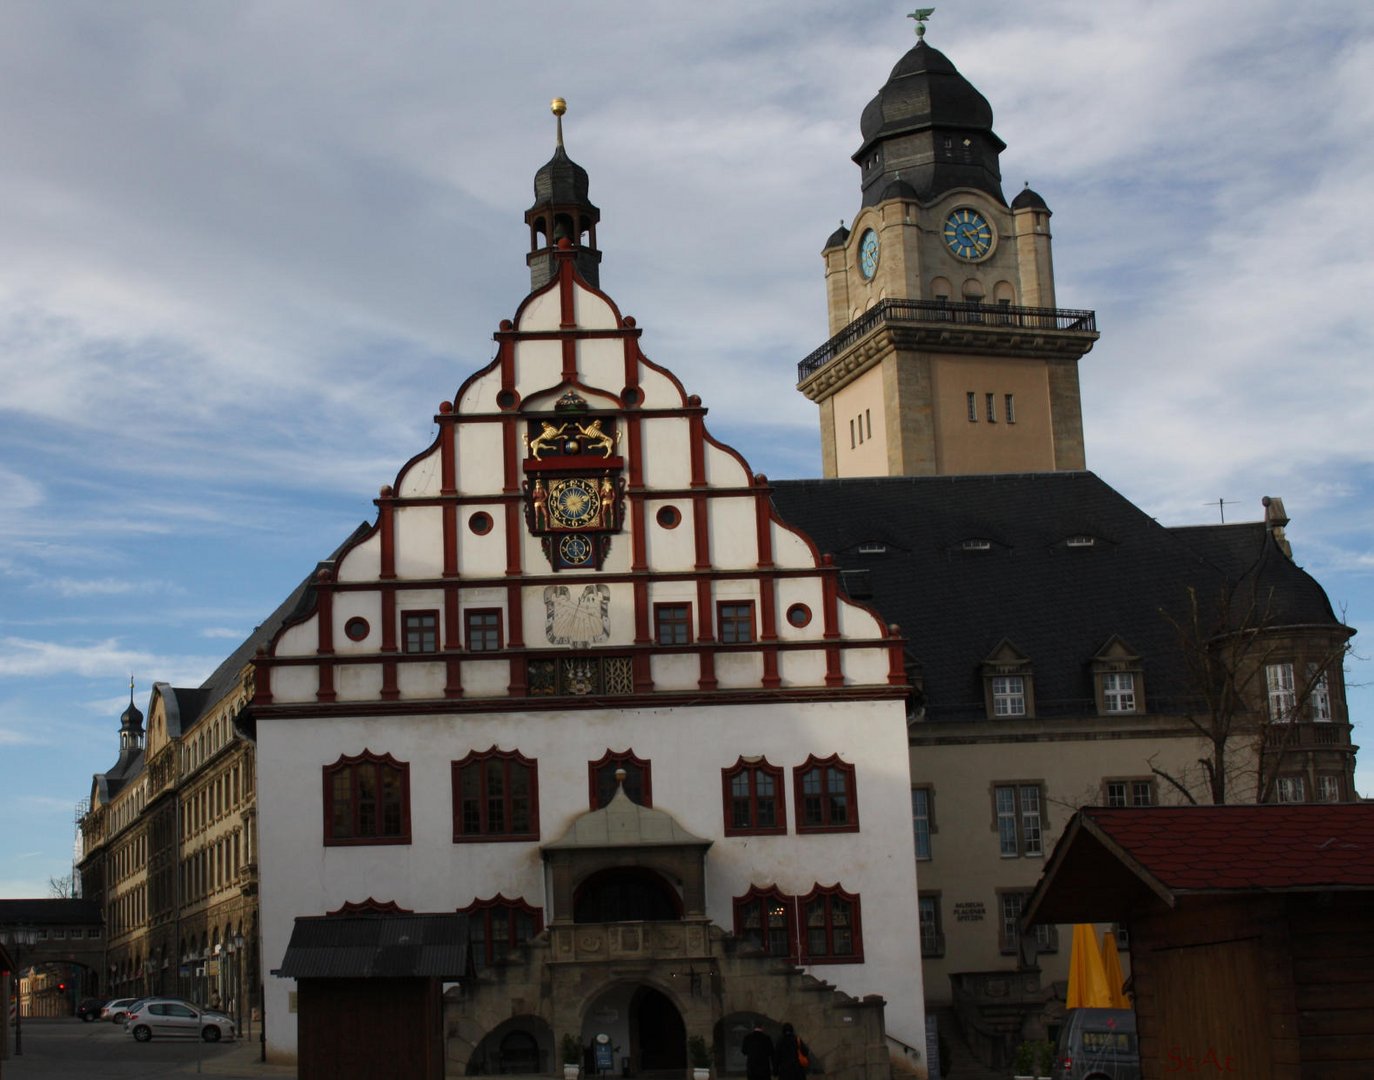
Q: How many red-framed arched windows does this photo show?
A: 9